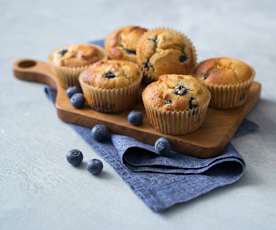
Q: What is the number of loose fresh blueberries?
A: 7